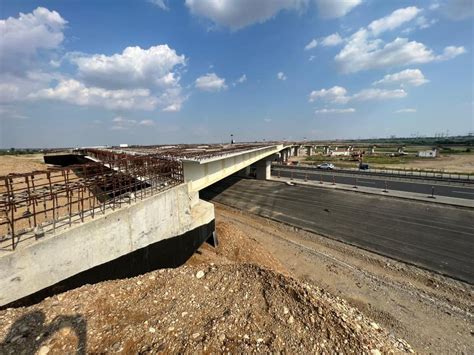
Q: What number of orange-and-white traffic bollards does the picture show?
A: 8